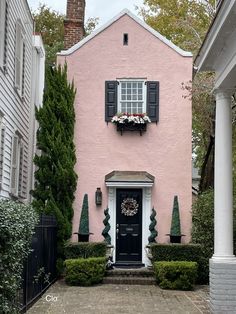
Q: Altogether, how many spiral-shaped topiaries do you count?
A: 2